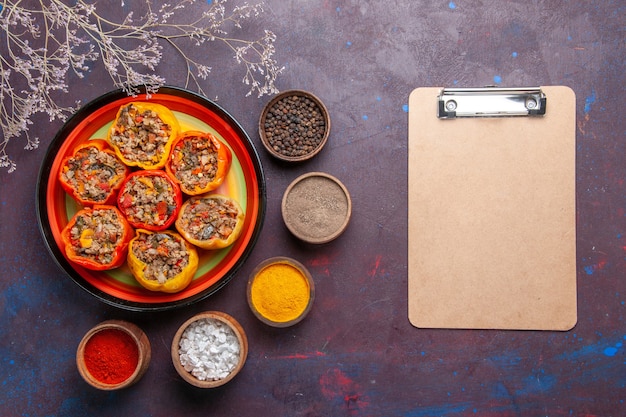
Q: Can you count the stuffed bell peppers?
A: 7